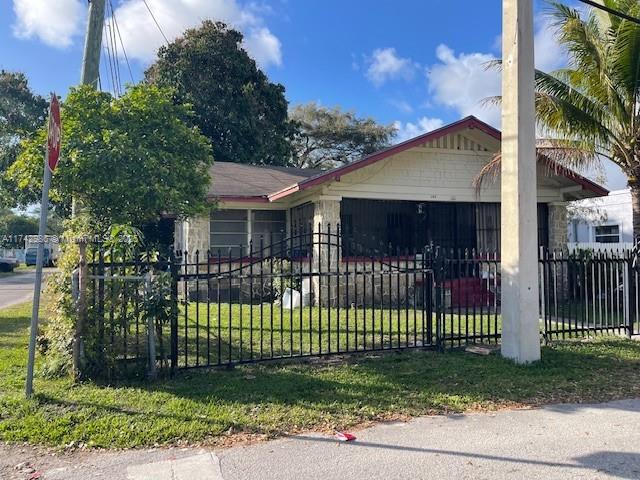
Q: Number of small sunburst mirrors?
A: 0